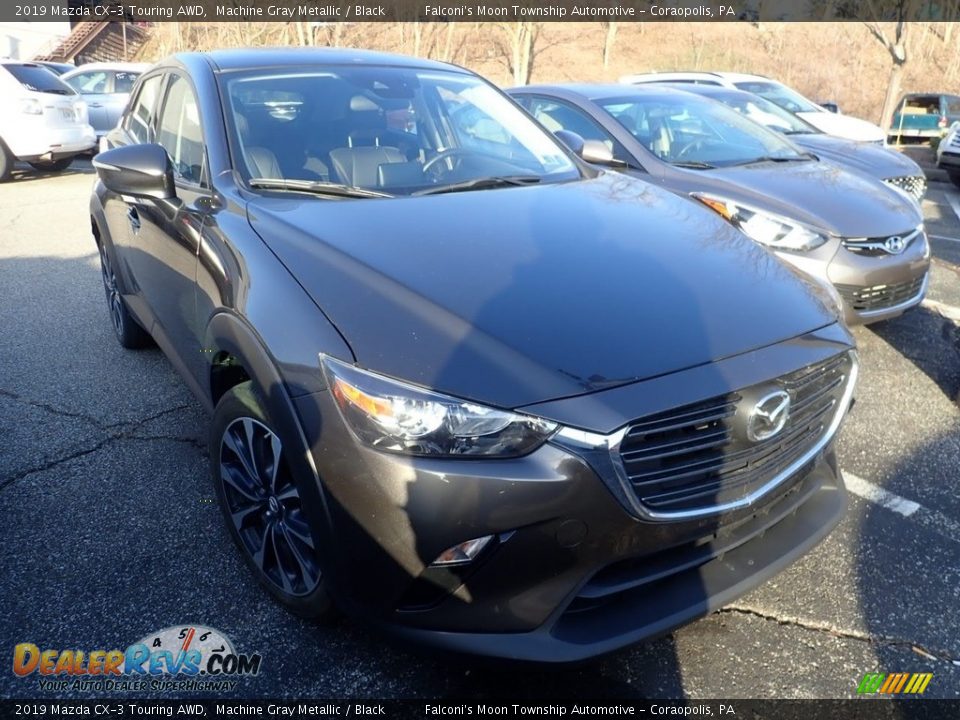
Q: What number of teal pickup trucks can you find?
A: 1